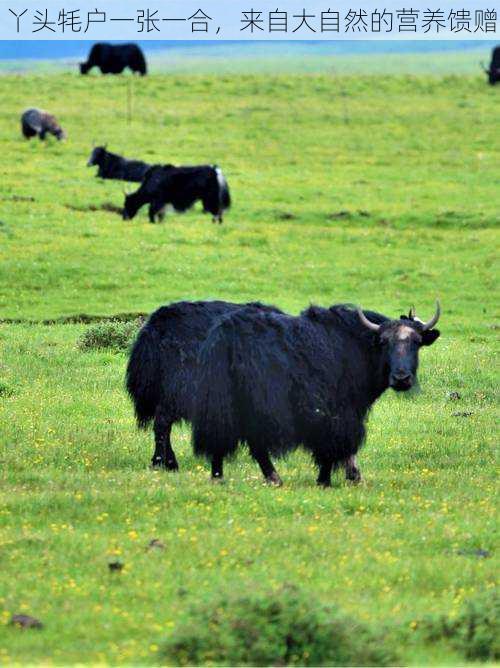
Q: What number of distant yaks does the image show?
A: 5